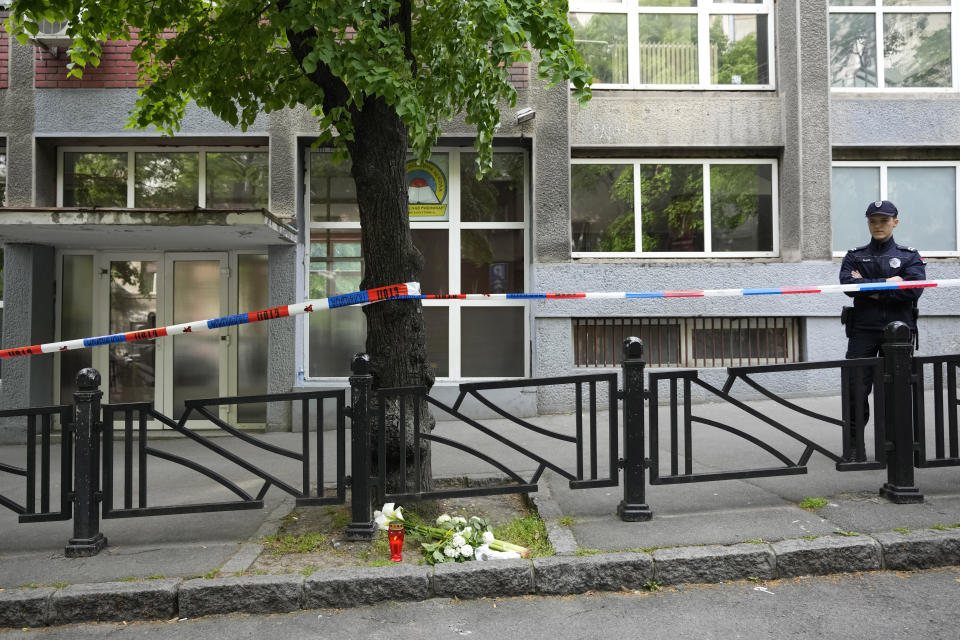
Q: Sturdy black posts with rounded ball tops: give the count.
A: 4